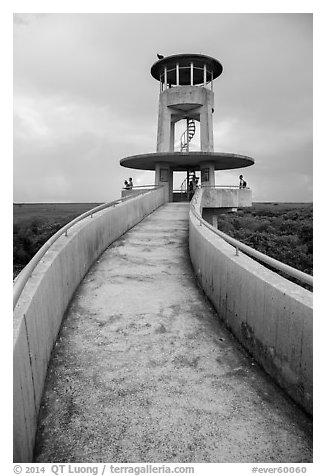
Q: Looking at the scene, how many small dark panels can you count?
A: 2